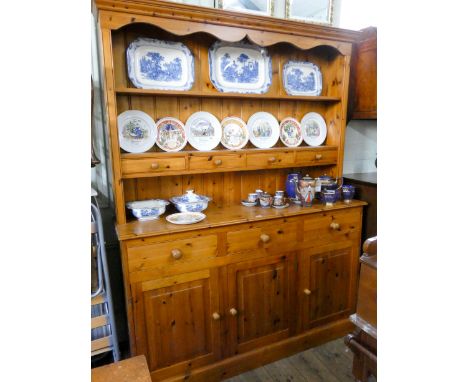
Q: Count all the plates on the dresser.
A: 11